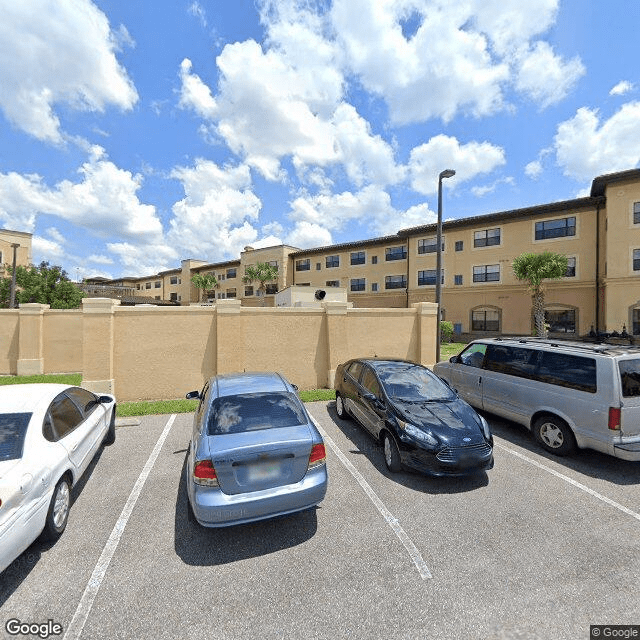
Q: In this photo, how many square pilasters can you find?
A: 5